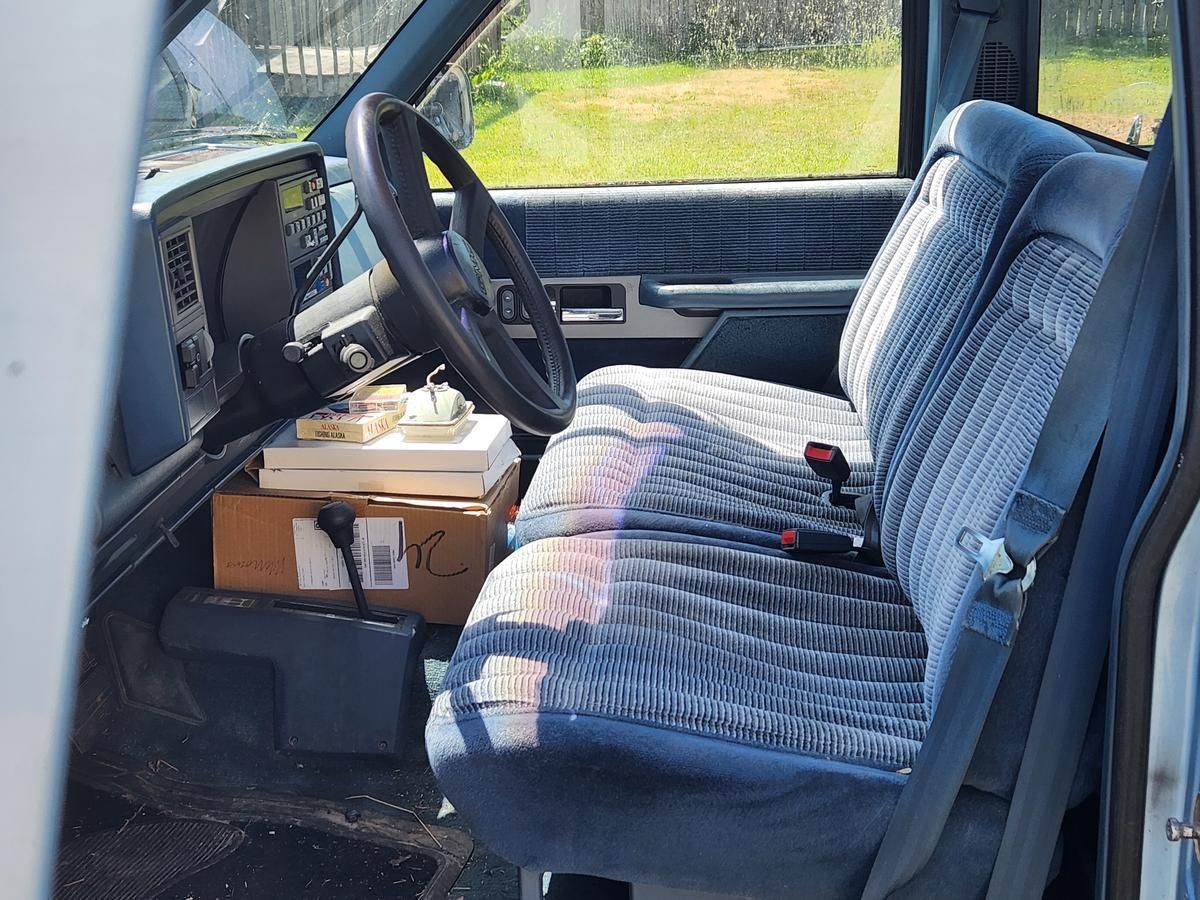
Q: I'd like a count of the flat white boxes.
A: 2